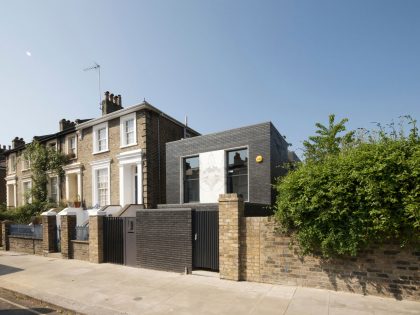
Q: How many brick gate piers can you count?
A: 5